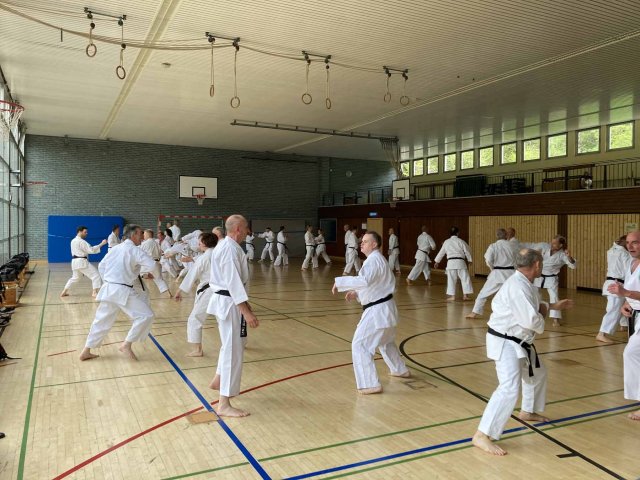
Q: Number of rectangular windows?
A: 11